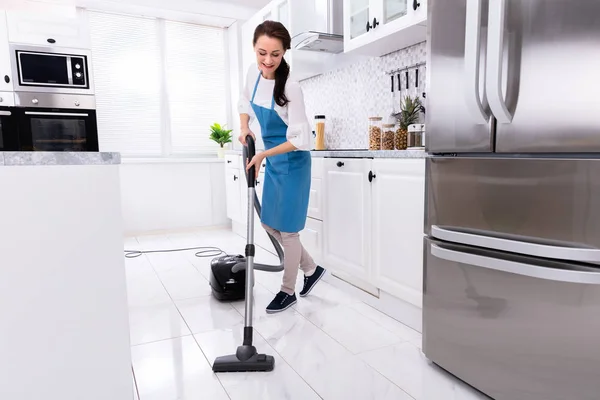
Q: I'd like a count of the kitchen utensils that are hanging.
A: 4